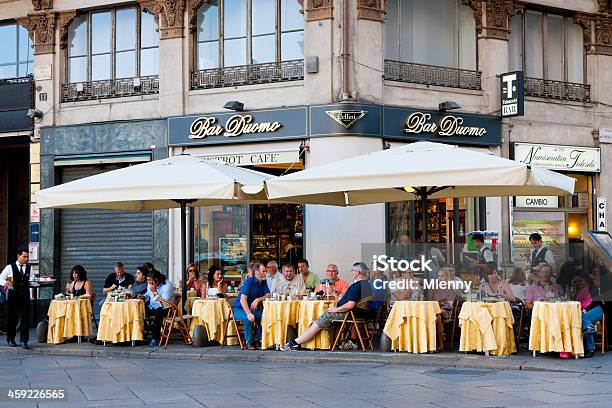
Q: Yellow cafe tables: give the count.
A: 8